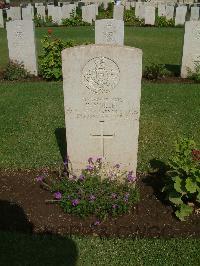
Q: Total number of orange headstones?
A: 0